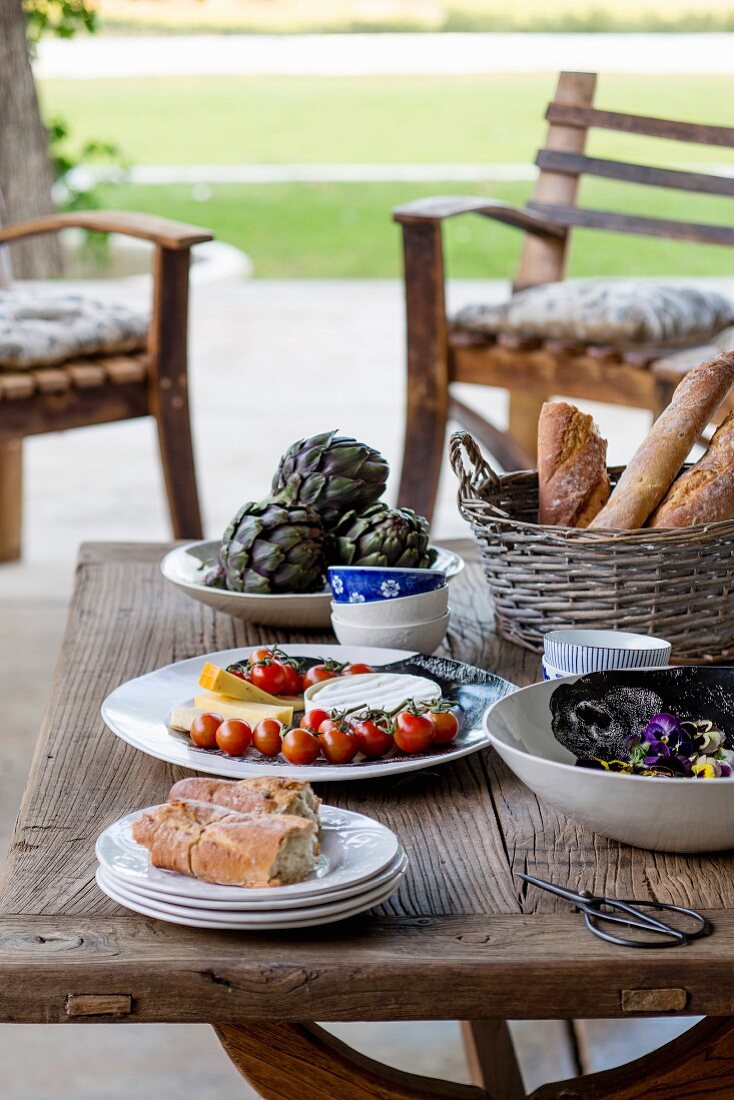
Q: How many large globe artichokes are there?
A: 3